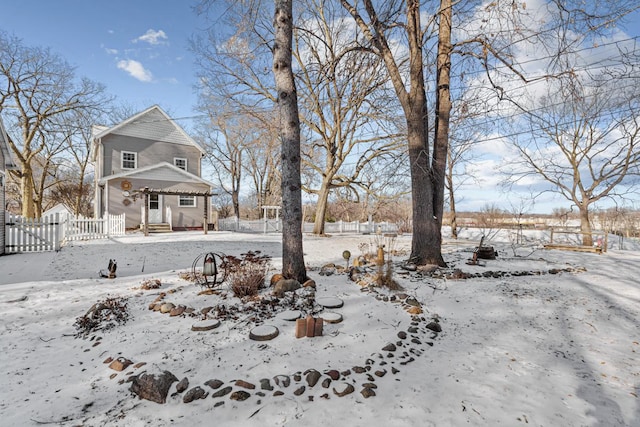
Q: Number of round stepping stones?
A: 5